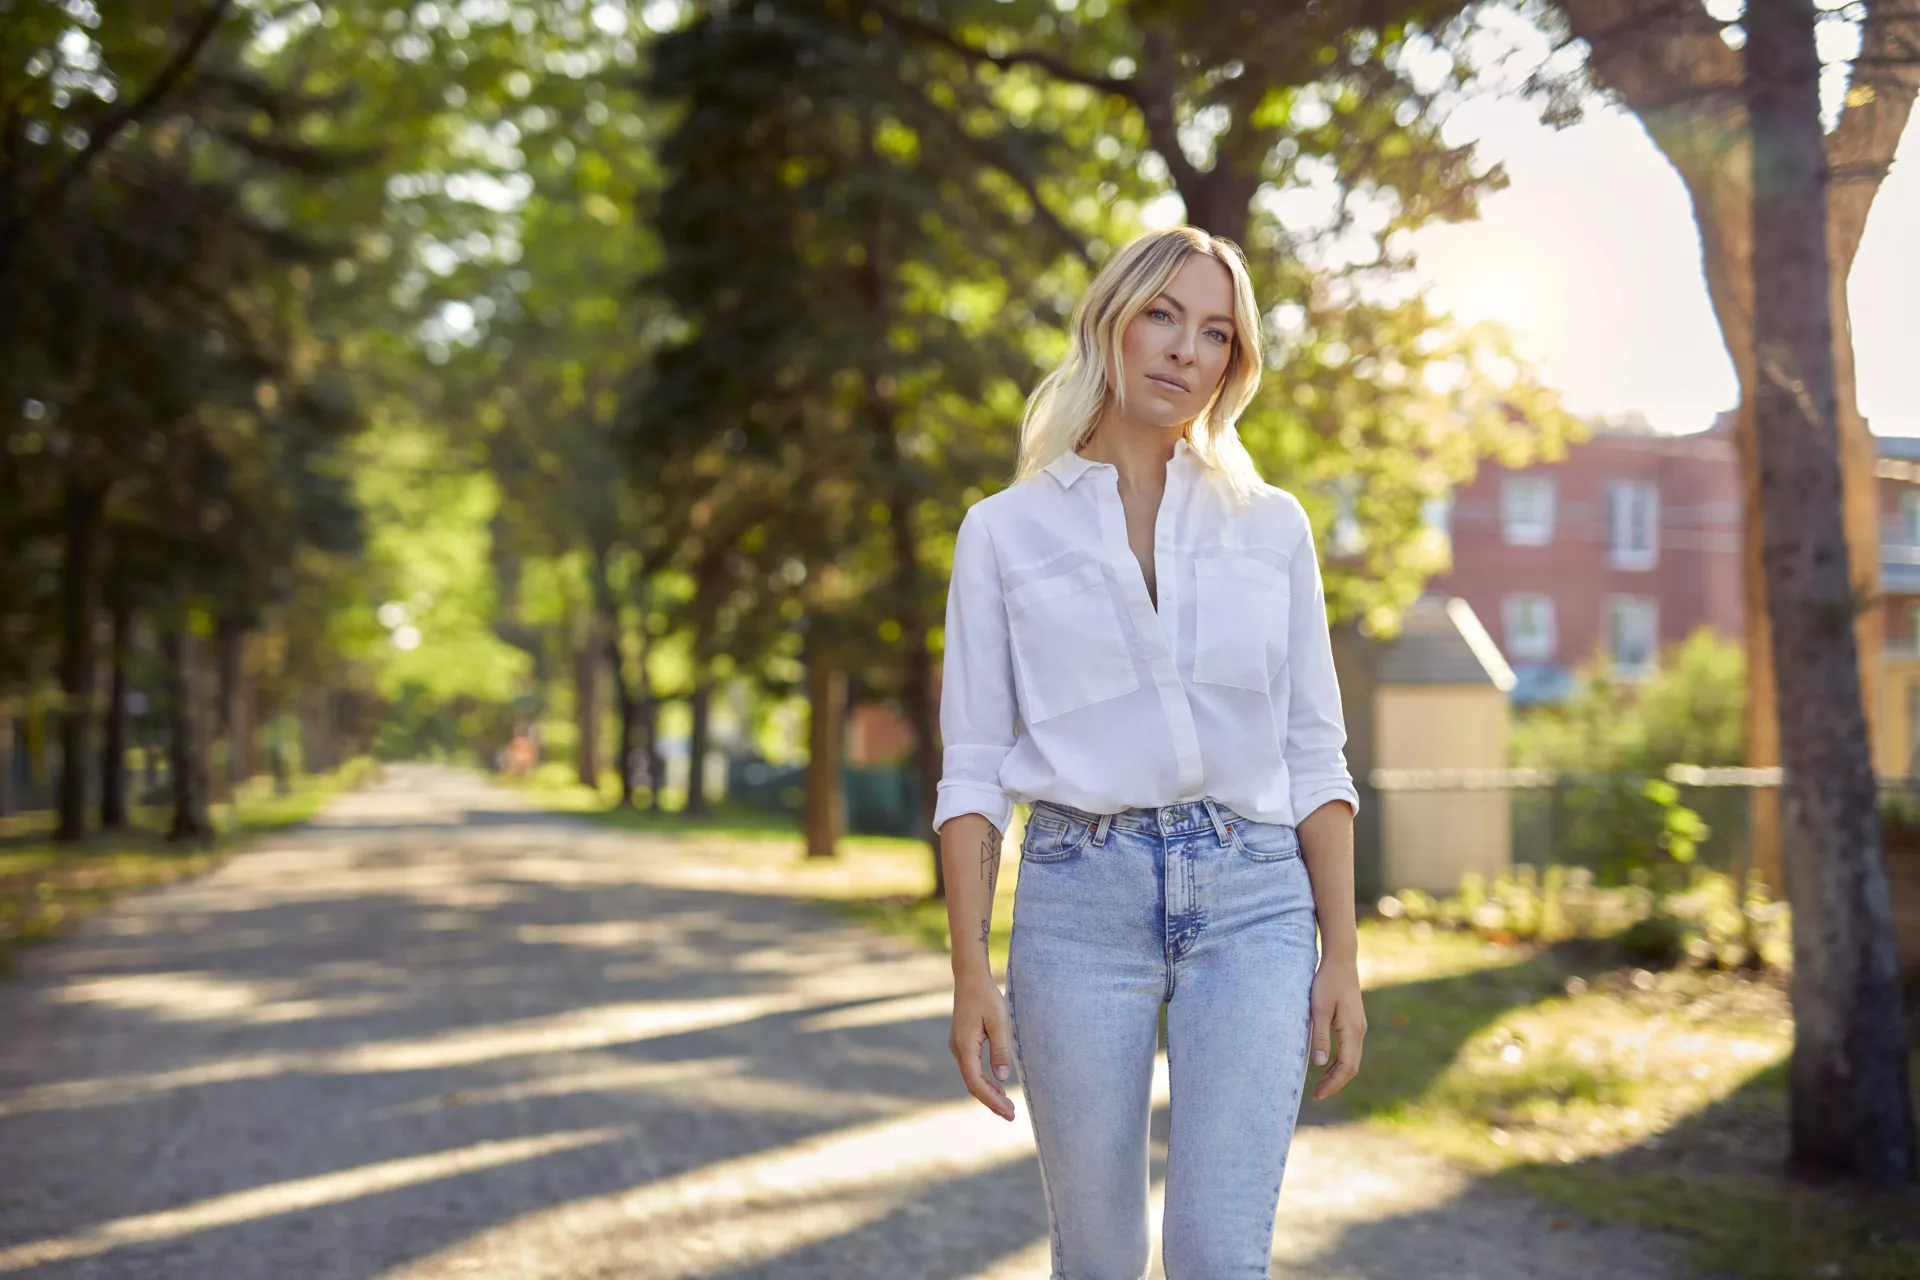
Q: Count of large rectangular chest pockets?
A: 2